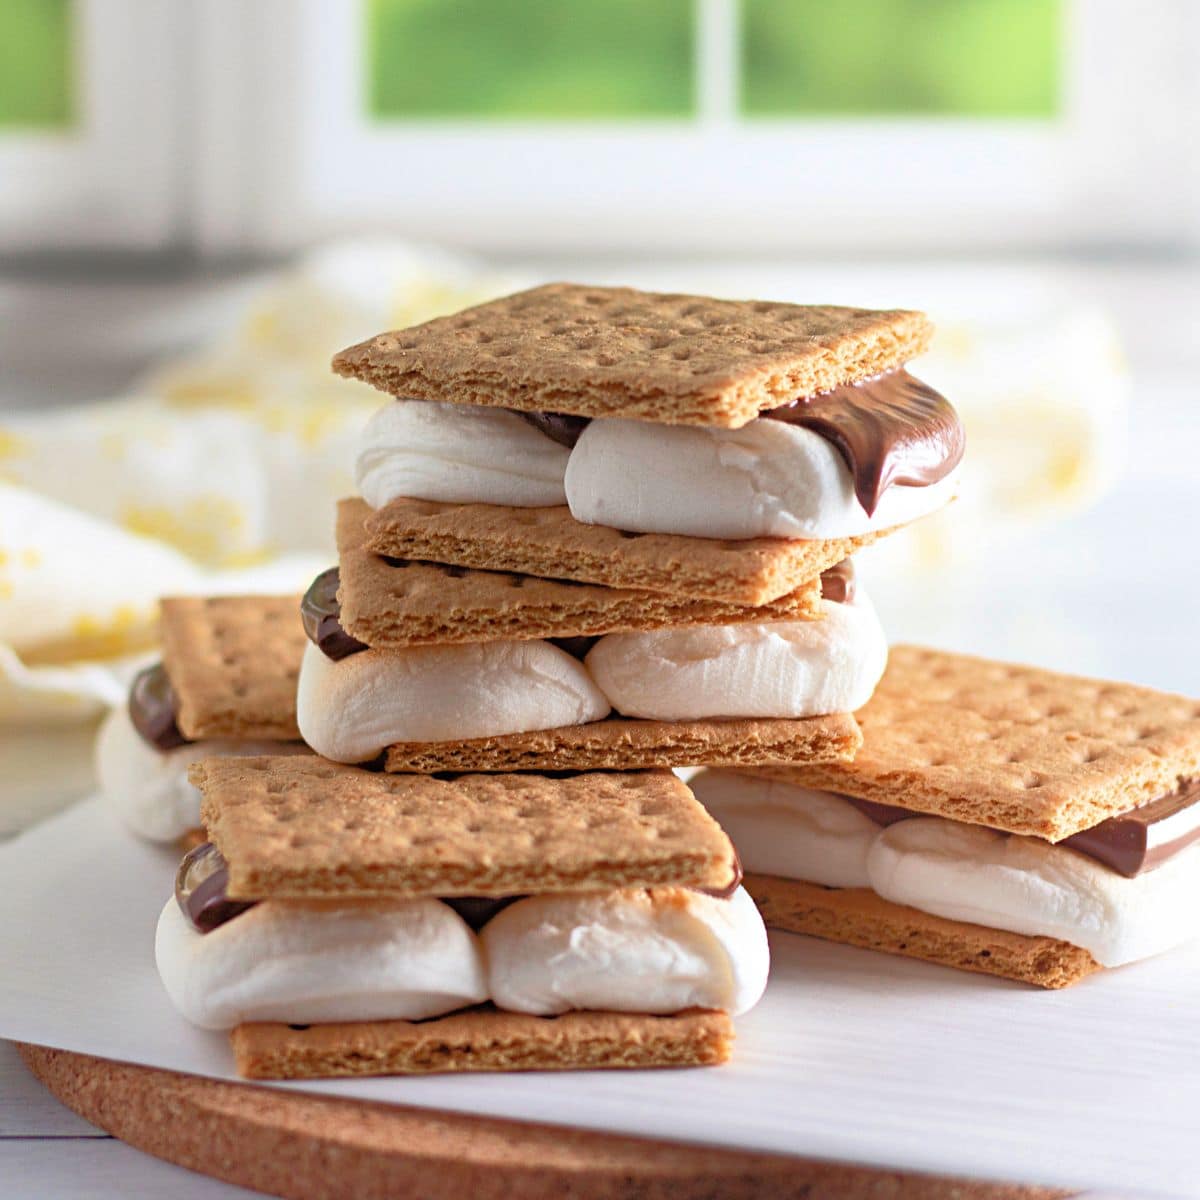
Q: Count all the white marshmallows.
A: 9